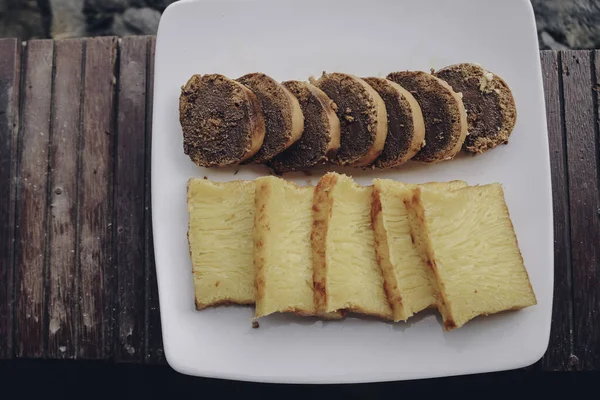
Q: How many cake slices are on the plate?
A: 12